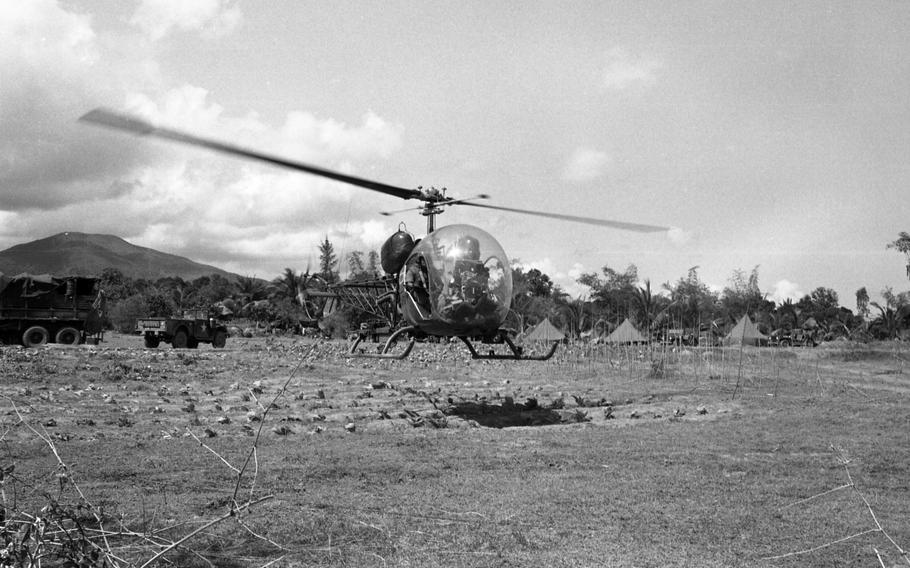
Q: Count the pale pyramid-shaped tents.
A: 3